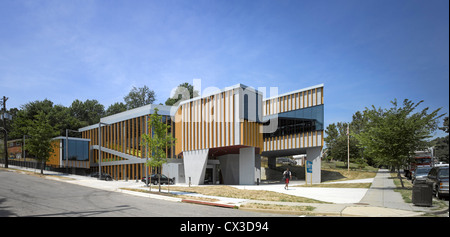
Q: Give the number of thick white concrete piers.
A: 3